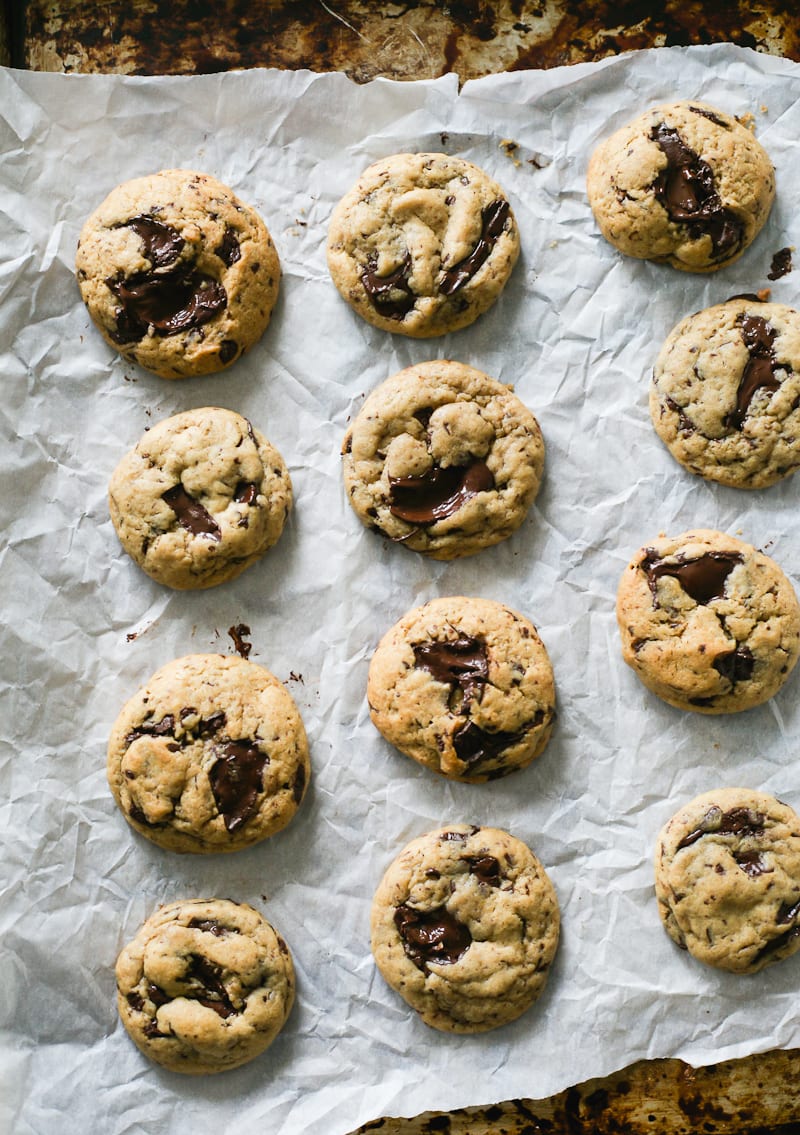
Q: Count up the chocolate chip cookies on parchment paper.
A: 12